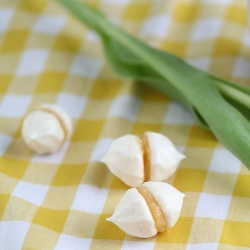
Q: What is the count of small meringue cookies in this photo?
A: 3